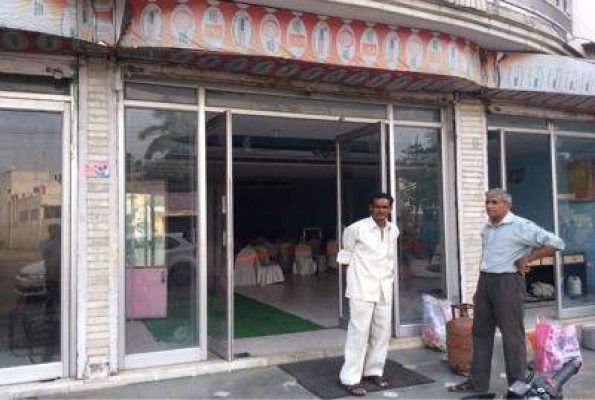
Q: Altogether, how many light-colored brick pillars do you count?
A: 2